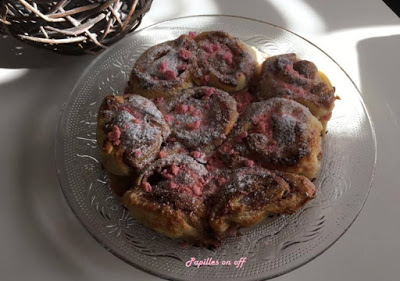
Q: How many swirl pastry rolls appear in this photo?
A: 8